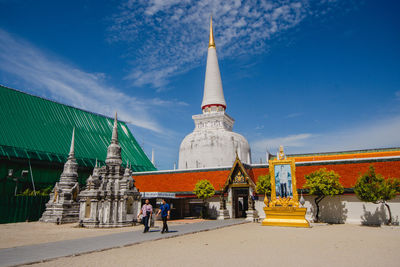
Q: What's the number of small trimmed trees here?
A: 4